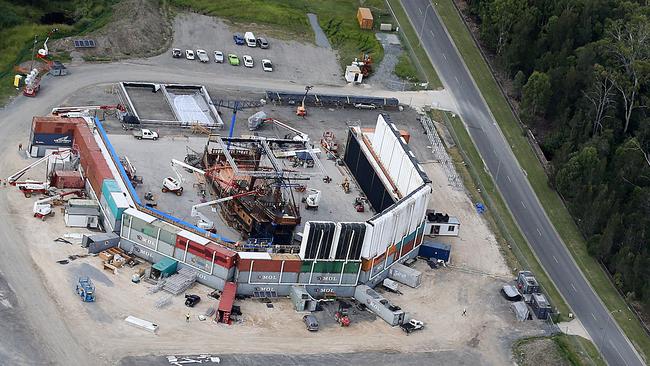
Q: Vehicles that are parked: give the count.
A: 10